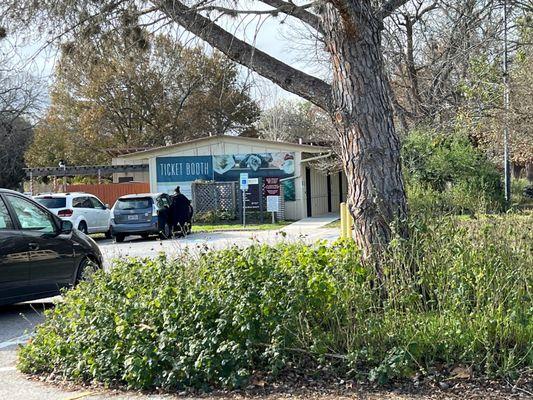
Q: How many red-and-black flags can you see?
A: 0